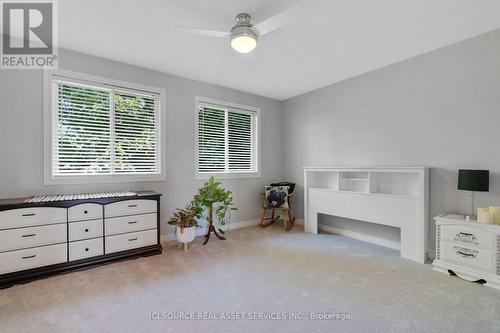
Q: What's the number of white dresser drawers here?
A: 9